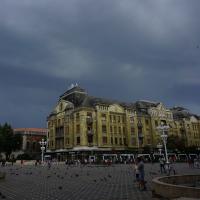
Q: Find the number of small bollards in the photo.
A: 0